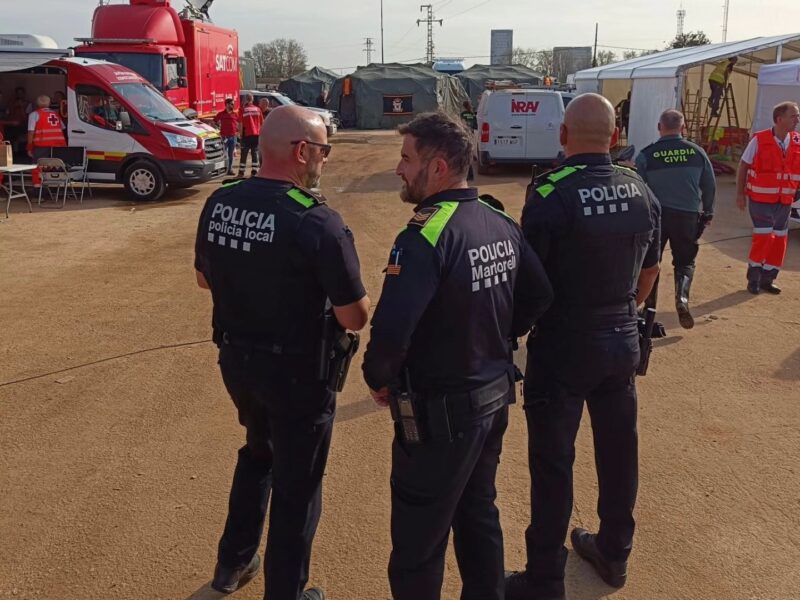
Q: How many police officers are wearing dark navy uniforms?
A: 3